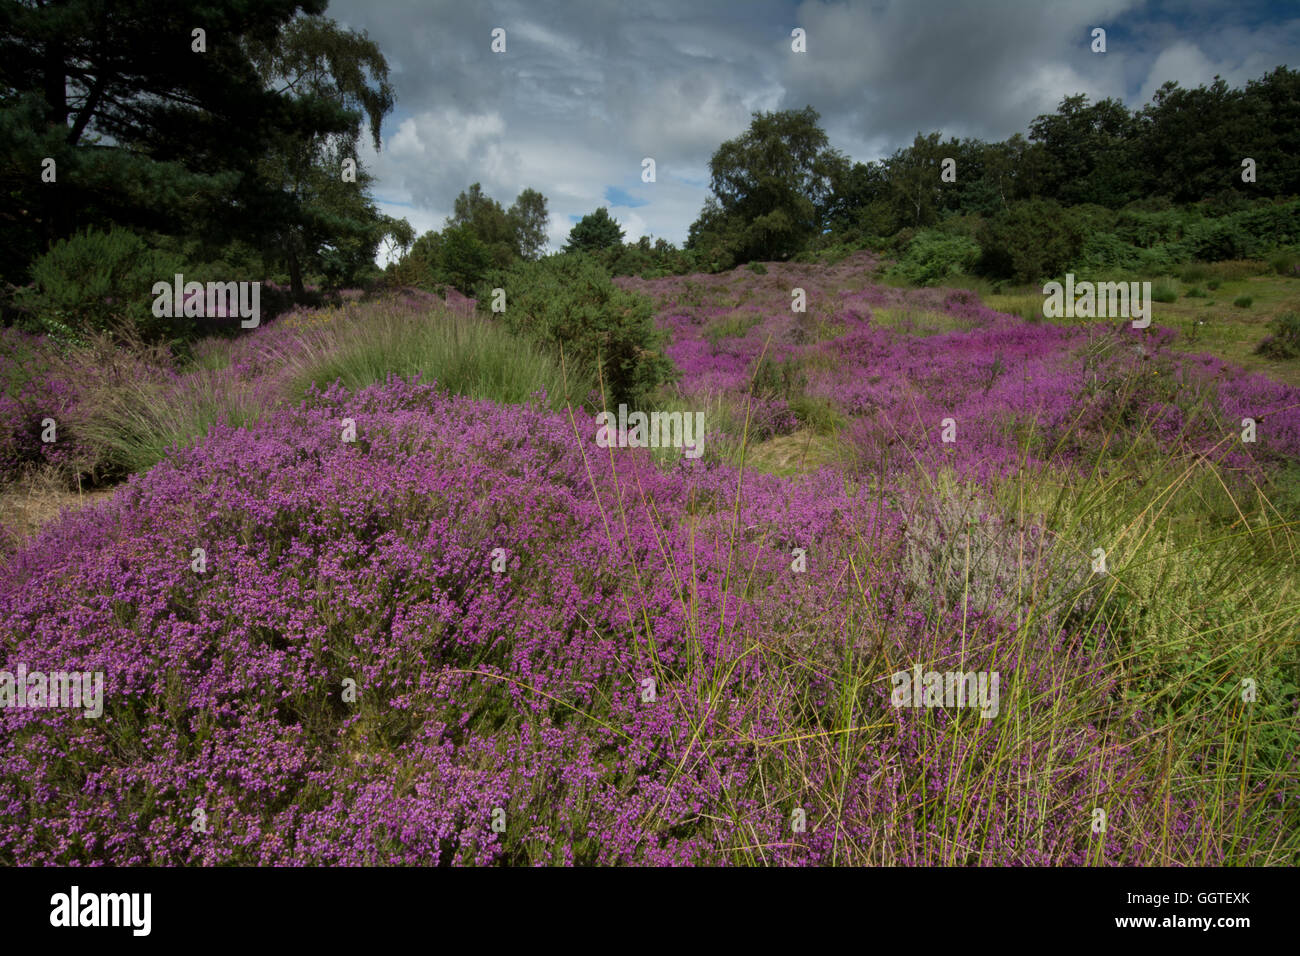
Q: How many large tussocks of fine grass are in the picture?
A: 2